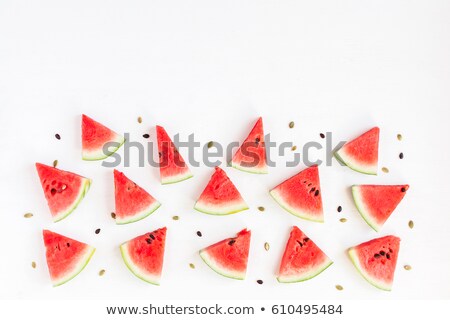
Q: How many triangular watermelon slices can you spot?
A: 14